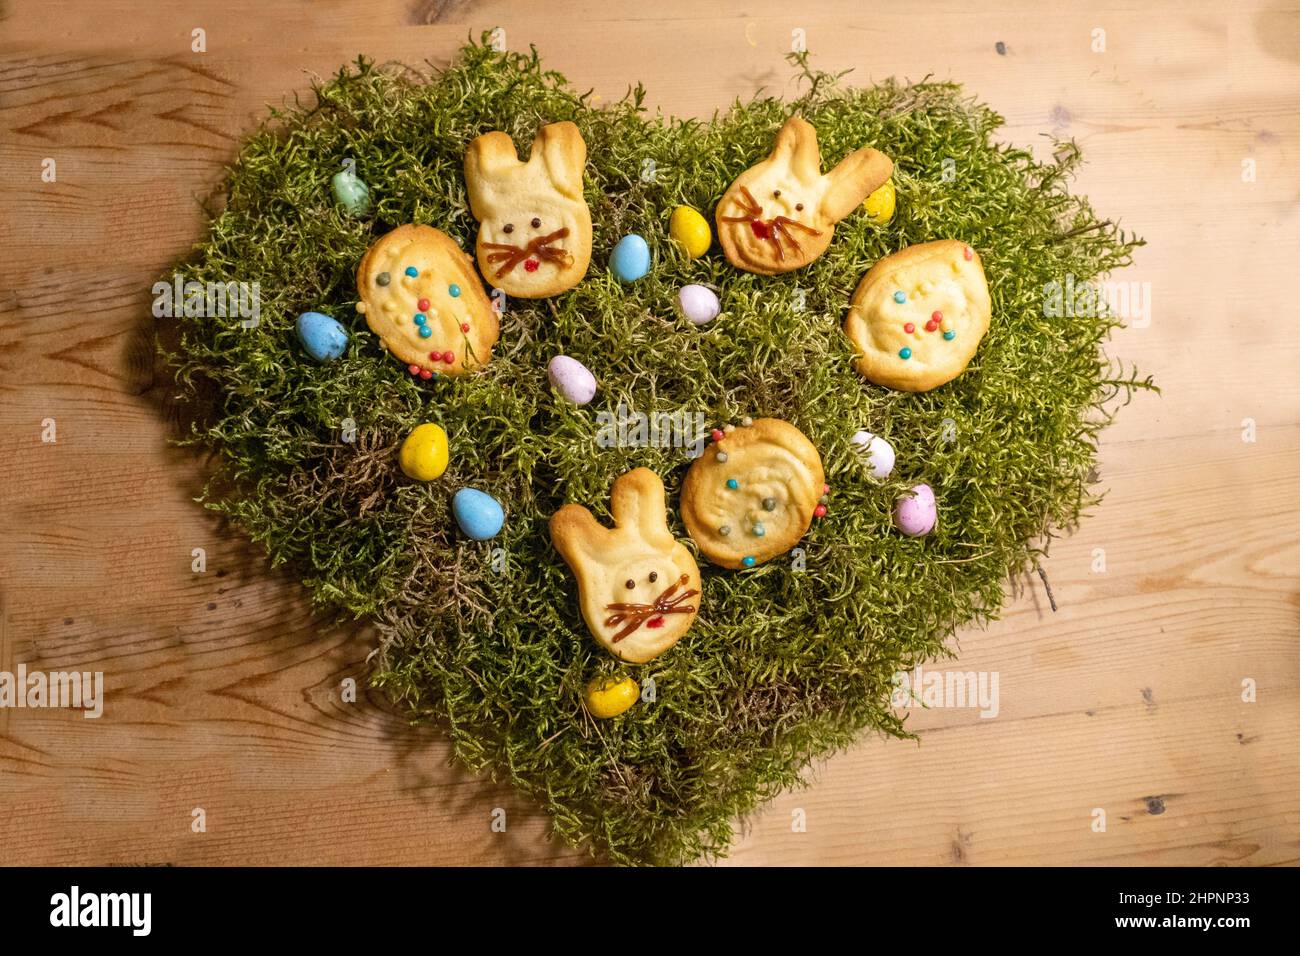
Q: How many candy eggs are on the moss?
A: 12